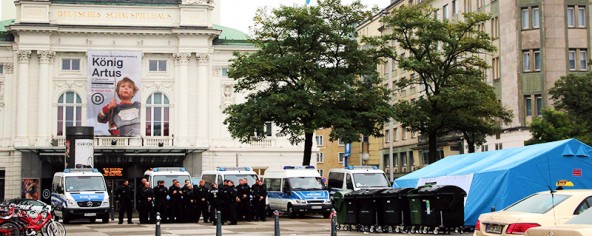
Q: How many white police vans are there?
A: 5